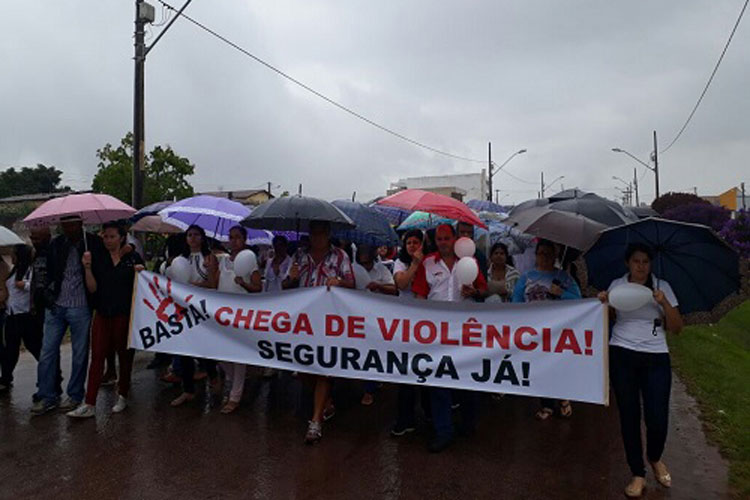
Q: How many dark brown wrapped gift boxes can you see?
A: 0